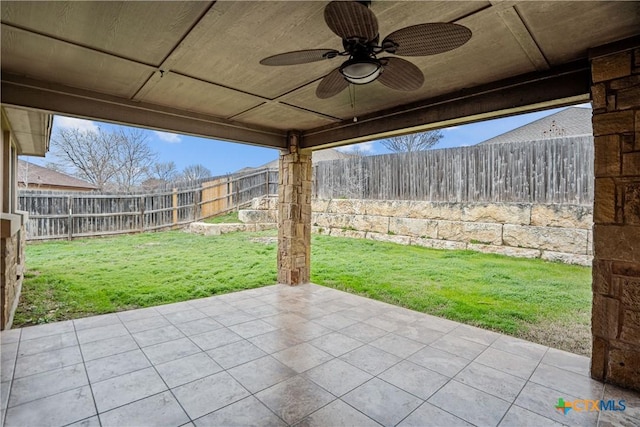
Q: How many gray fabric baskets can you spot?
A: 0